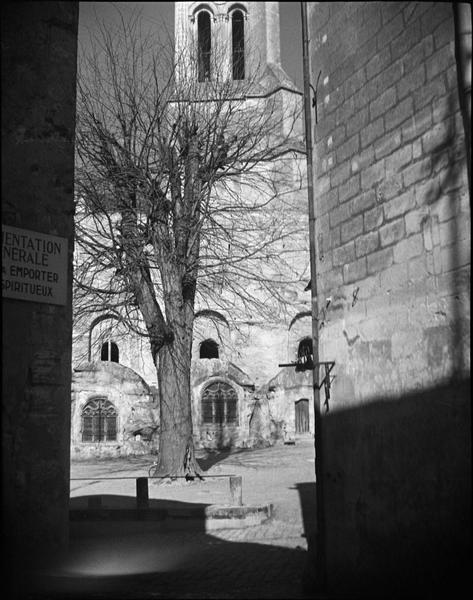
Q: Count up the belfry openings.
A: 2